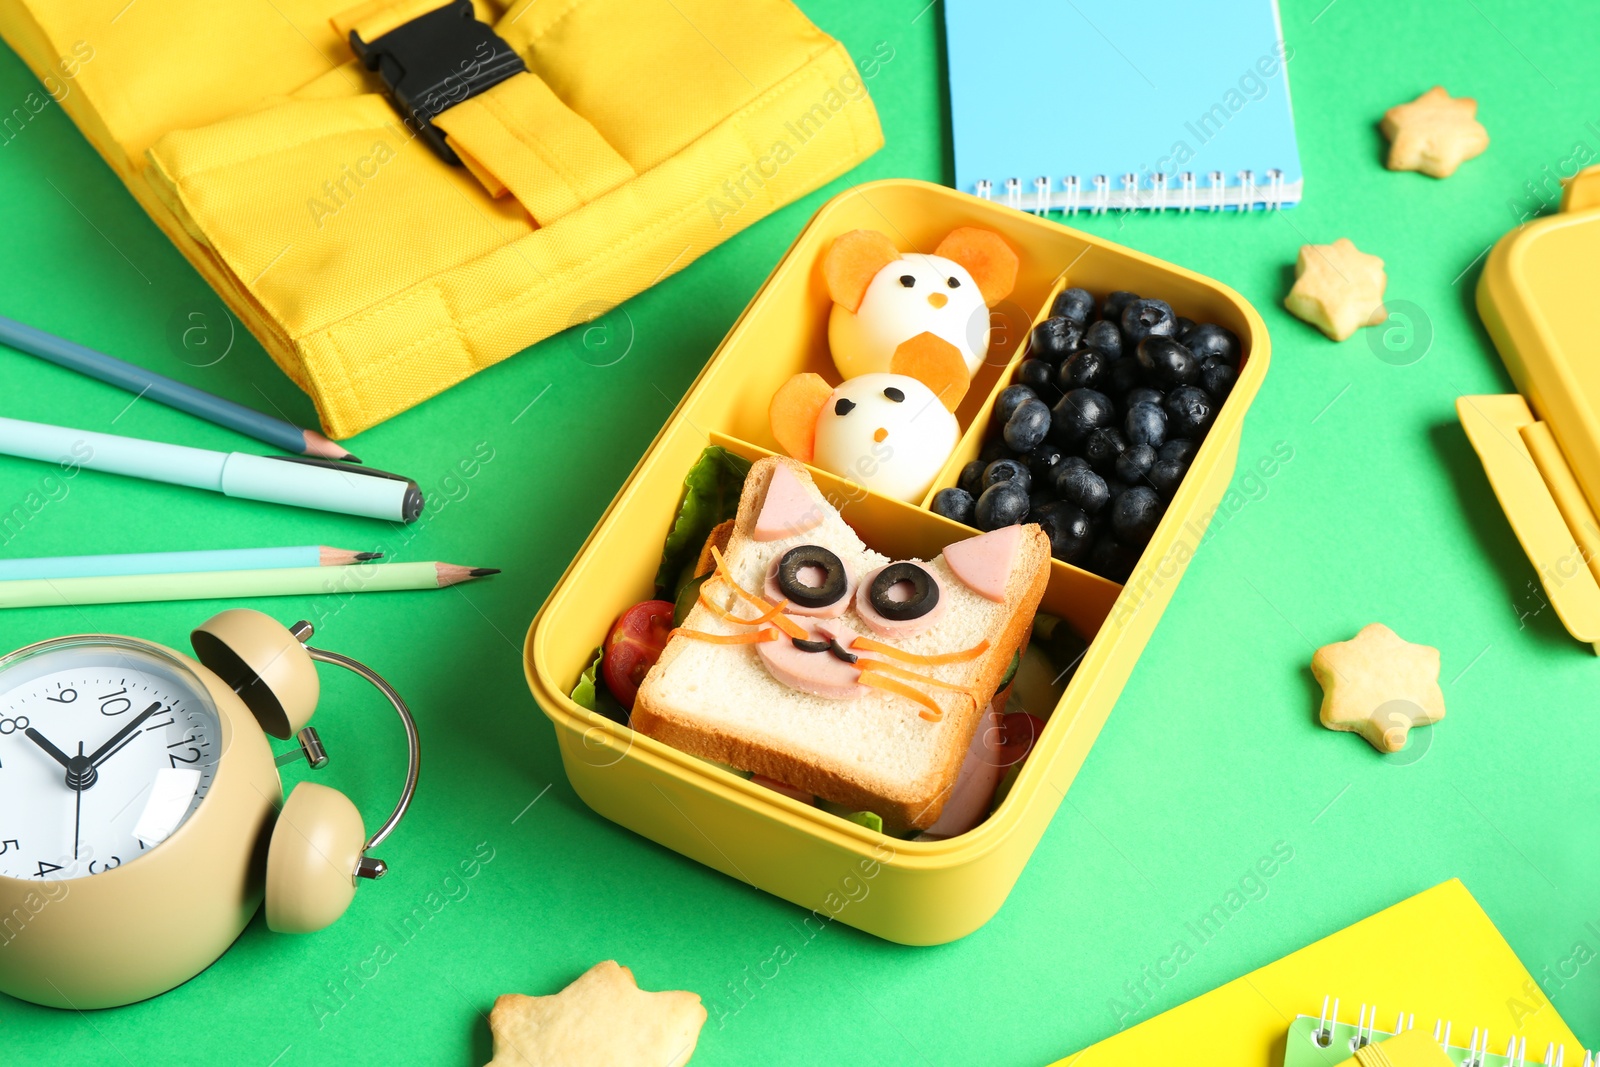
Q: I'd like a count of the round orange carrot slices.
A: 4